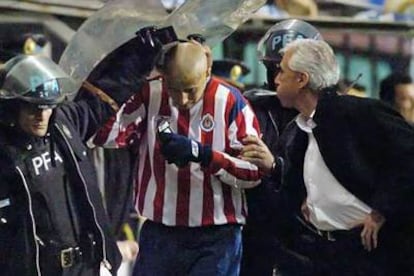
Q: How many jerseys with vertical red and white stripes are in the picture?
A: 1